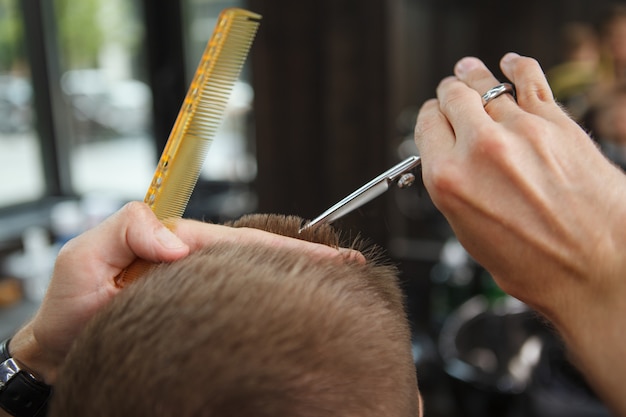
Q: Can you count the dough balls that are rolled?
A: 0